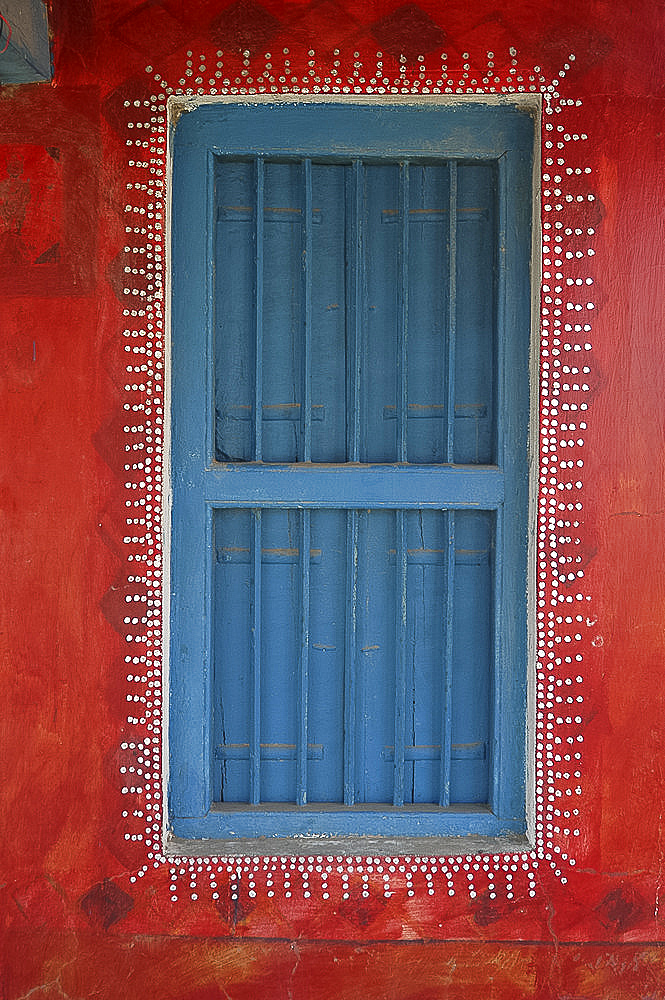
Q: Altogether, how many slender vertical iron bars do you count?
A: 10